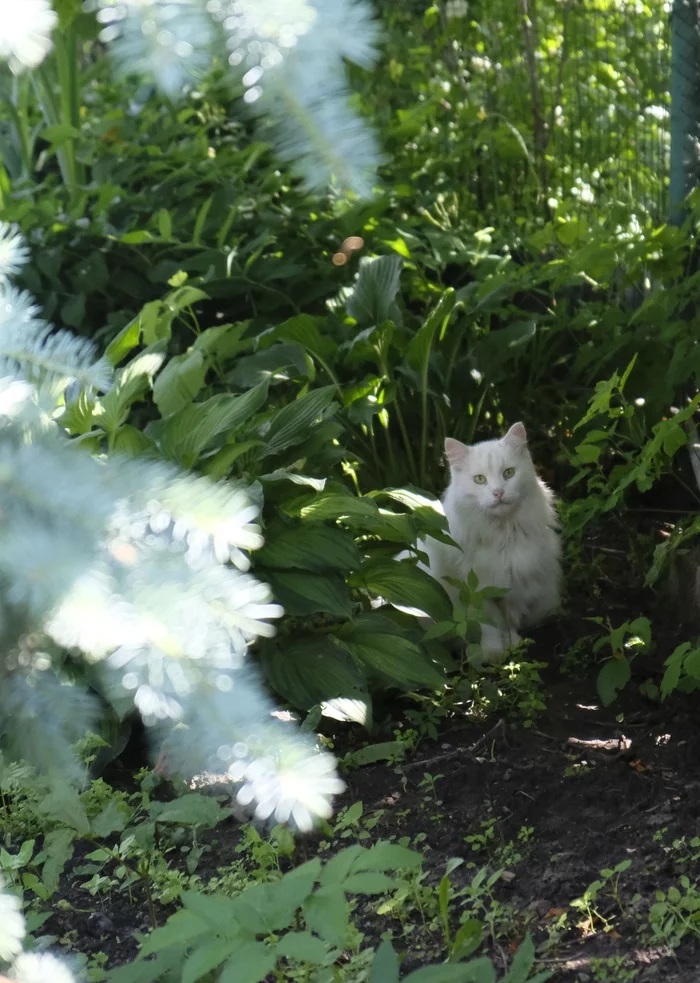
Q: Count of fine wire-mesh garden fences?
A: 1